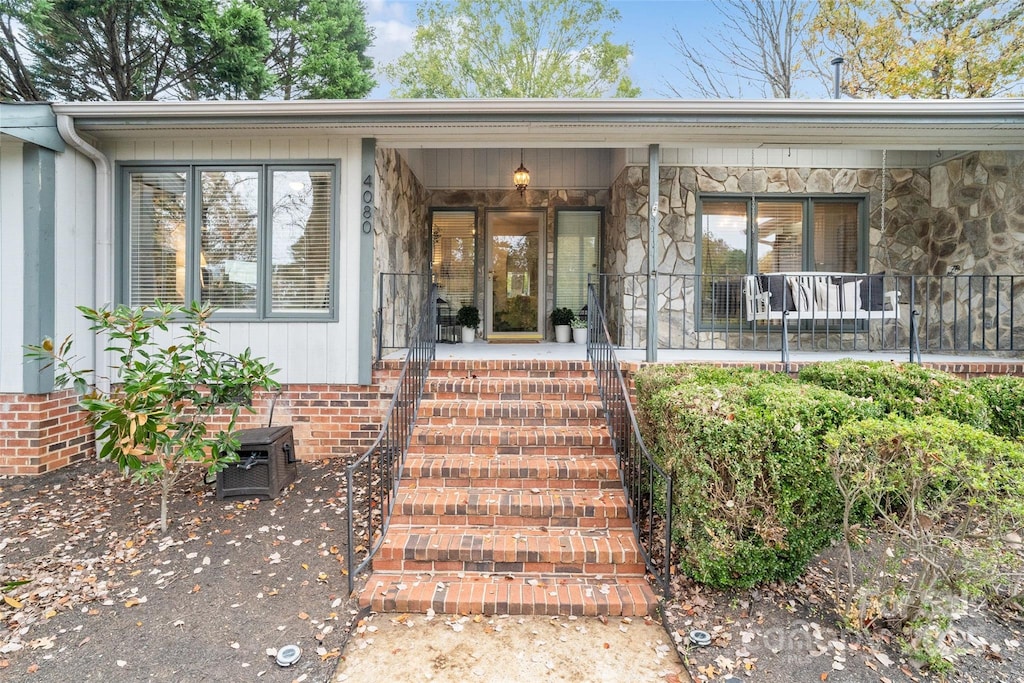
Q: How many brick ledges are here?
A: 8